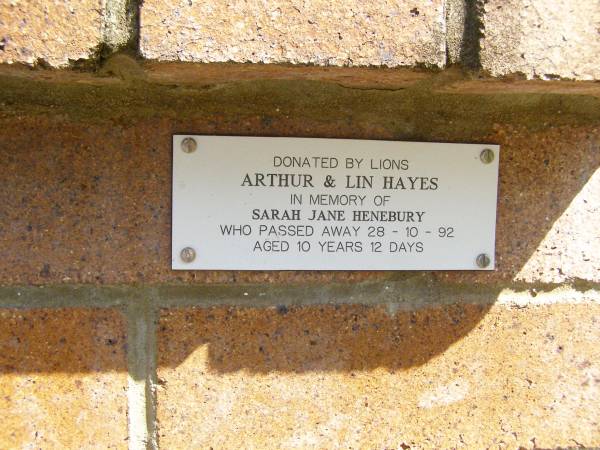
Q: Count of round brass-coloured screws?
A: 4